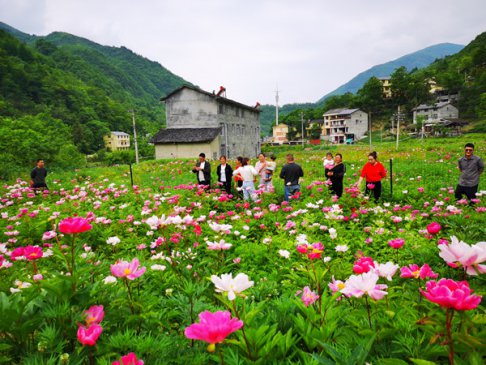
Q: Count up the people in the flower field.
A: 12